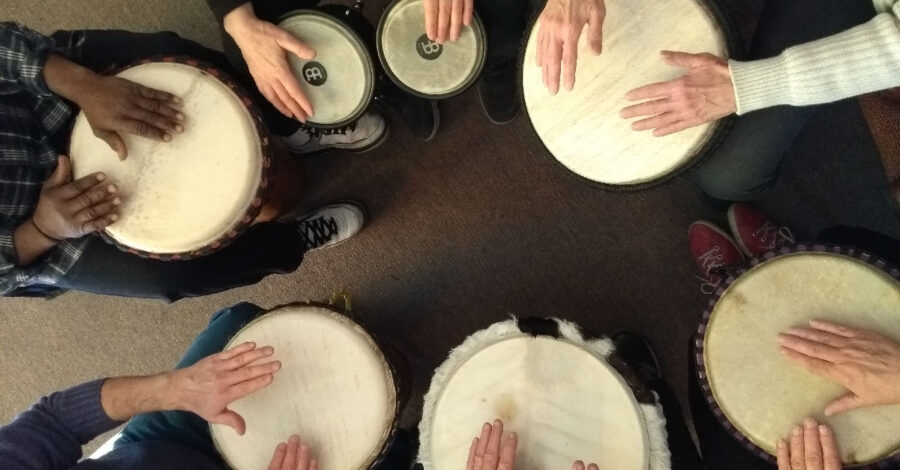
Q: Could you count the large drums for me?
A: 5